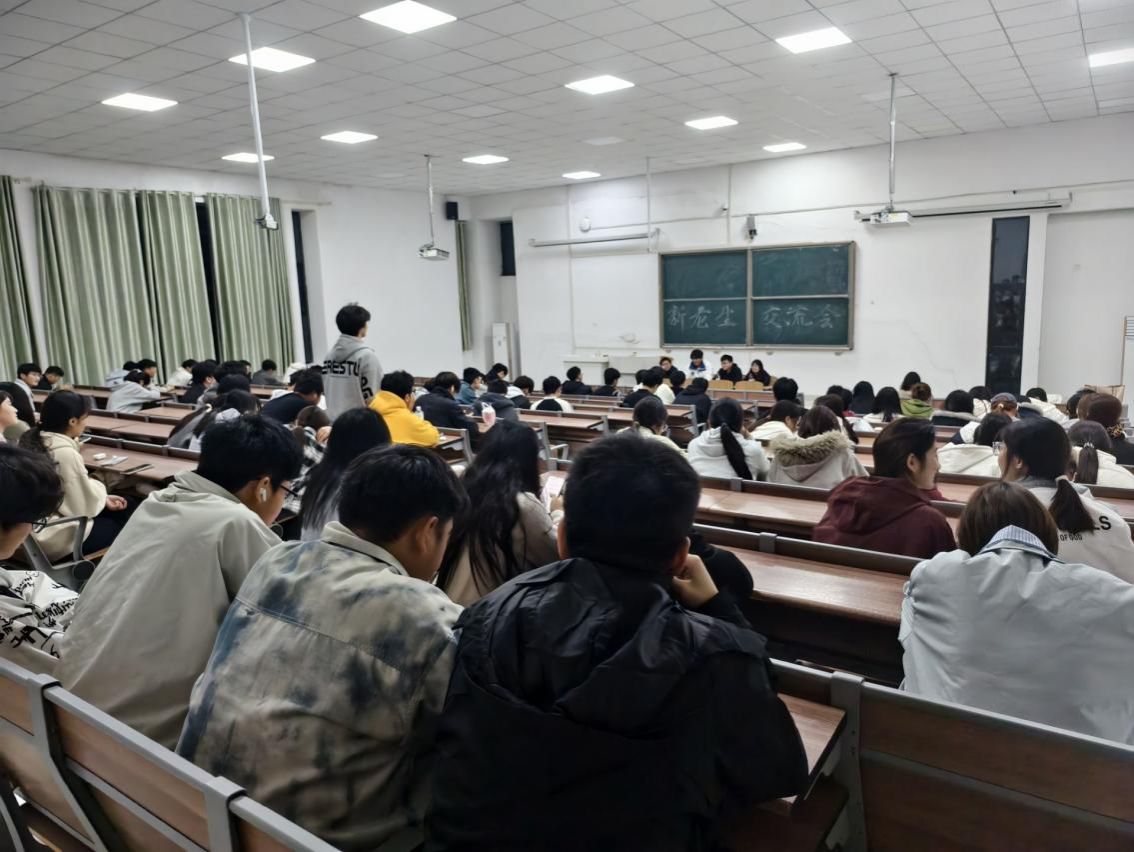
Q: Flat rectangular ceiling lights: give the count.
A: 12